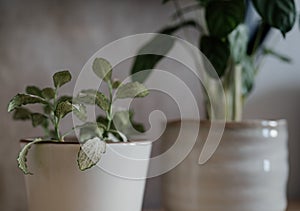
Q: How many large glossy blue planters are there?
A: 0